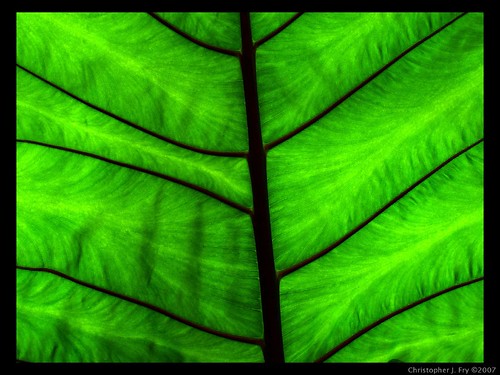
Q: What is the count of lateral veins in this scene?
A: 8